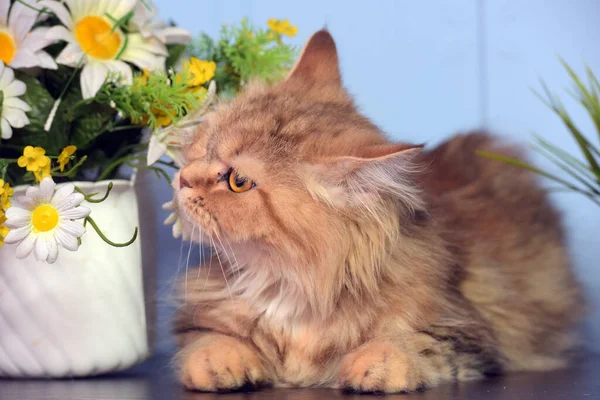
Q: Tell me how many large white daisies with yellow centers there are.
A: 3